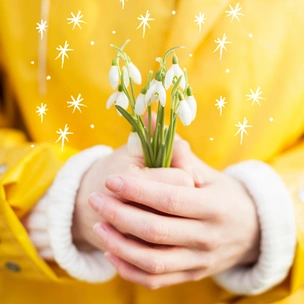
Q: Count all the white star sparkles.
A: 14